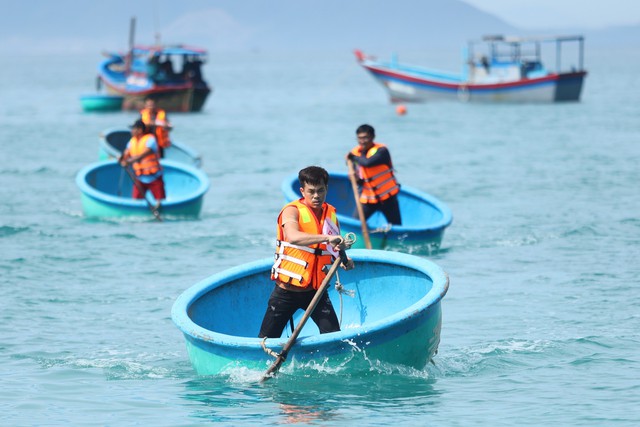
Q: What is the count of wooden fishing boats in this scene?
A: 2